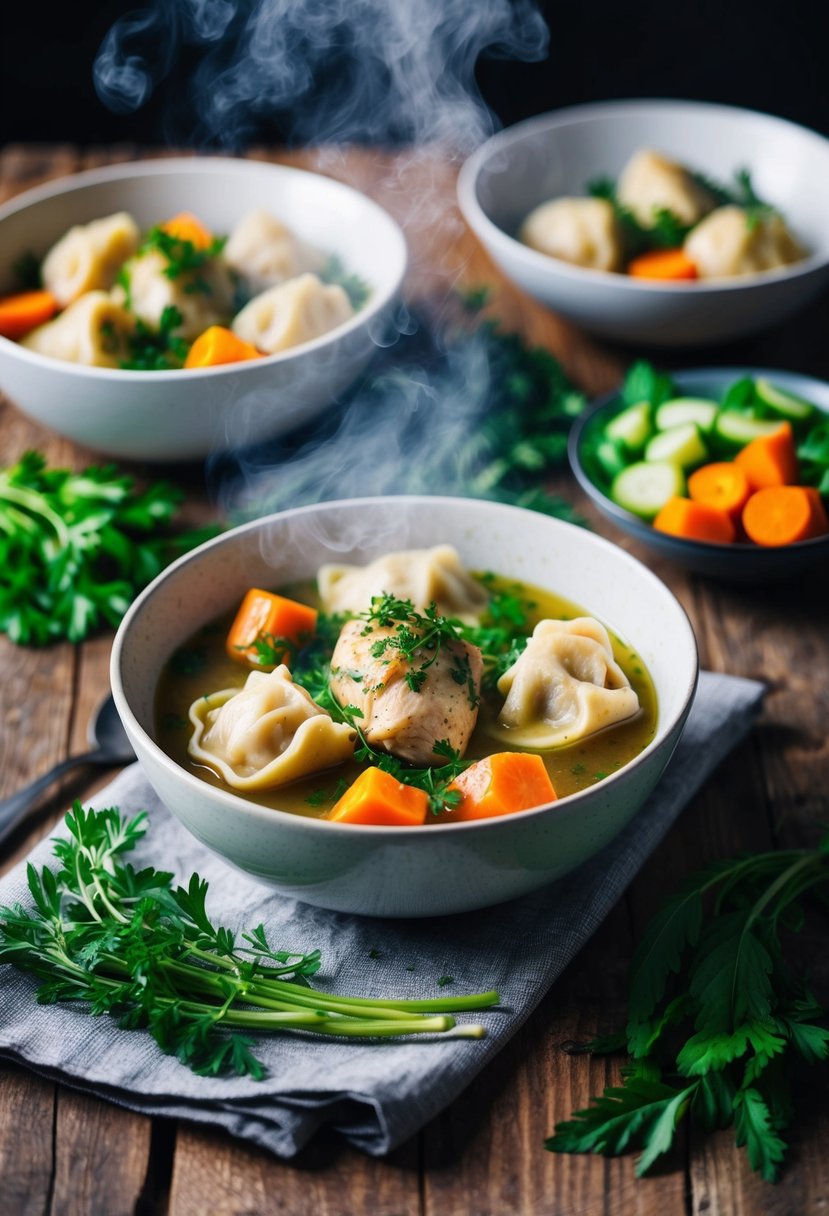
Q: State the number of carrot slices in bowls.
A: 11